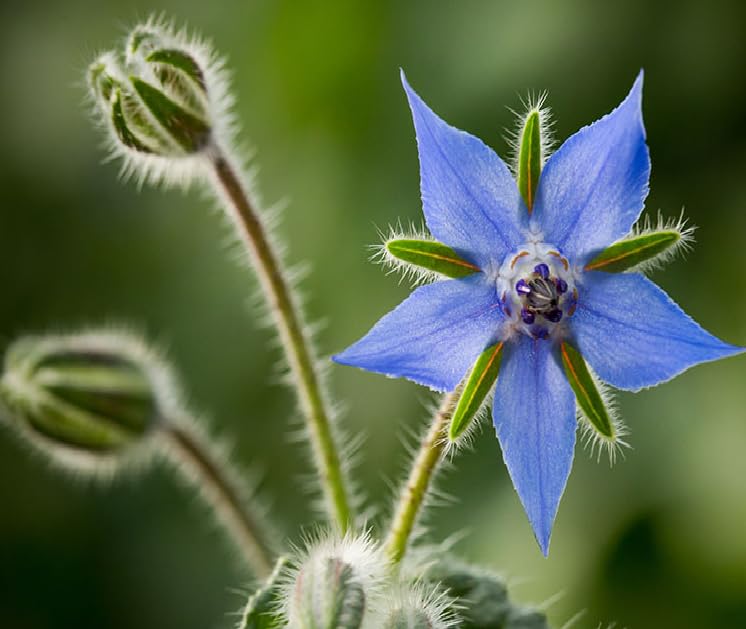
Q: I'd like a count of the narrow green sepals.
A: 5